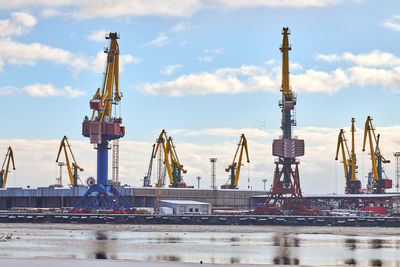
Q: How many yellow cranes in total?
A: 10